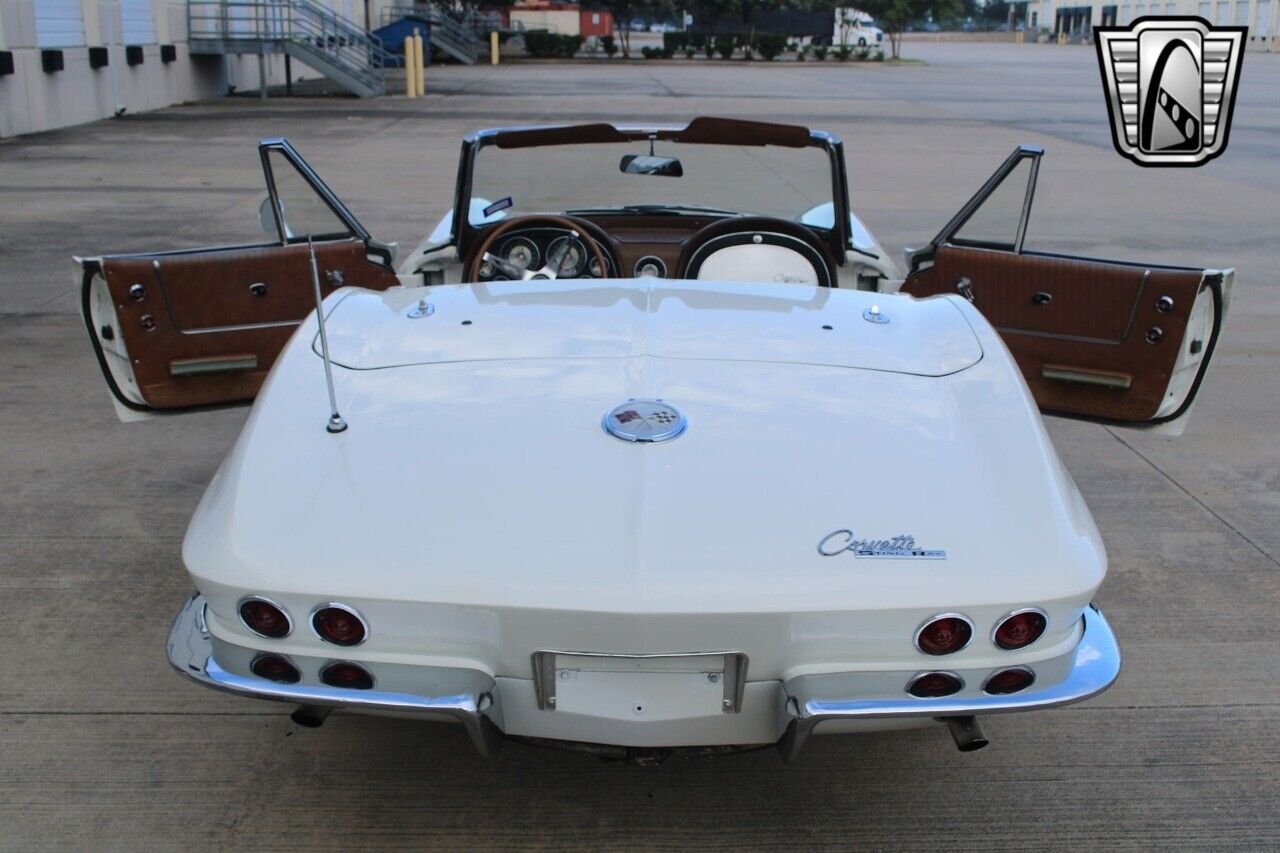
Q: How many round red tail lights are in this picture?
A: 4